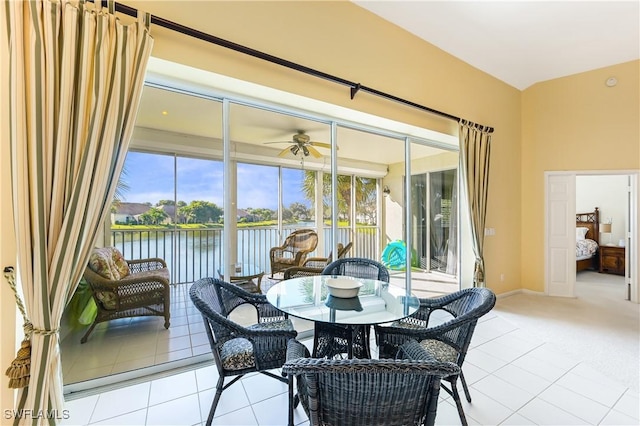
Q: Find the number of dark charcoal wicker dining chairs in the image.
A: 4